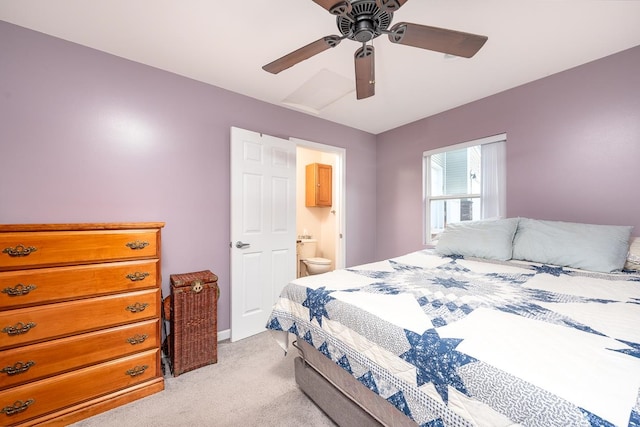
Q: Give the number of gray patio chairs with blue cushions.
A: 0